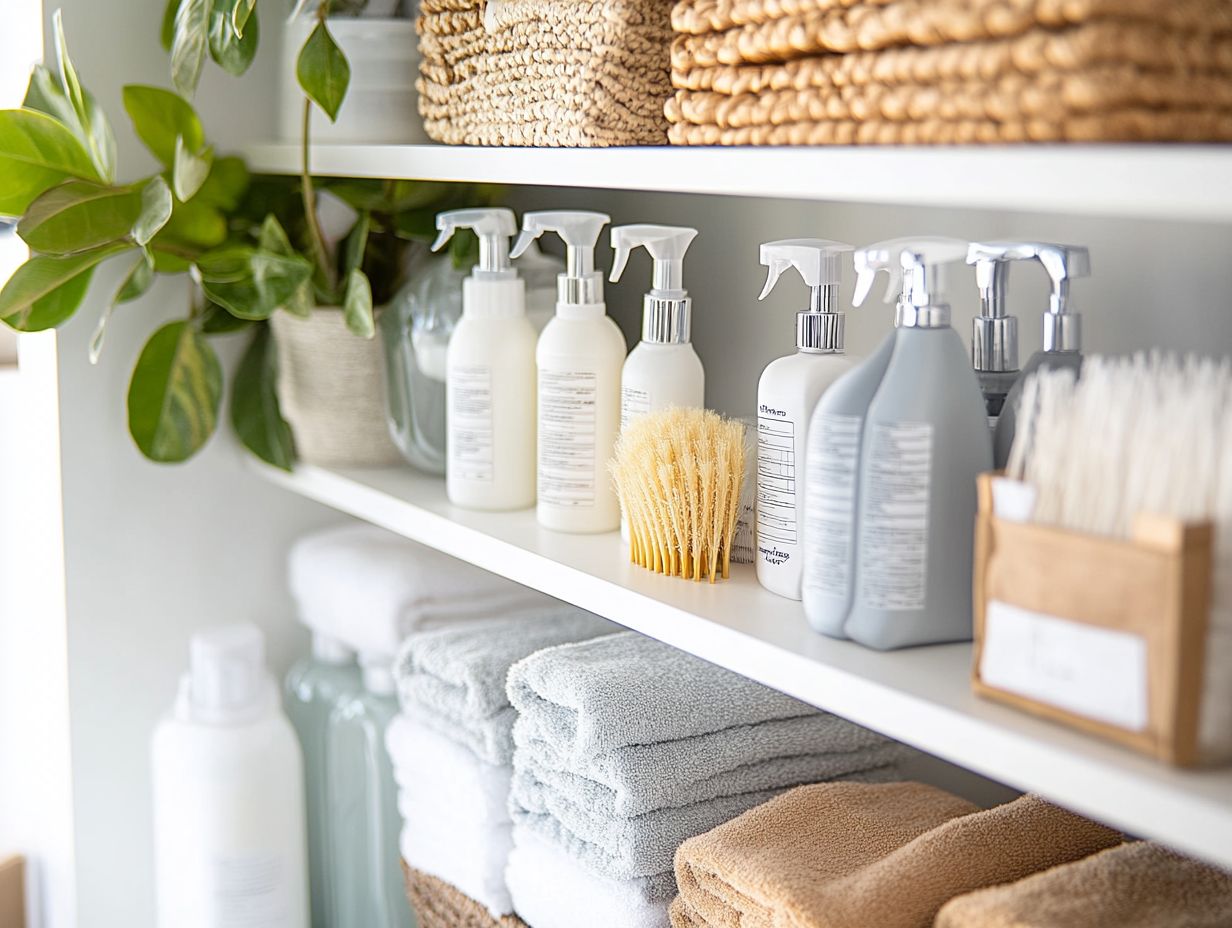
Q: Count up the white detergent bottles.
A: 5